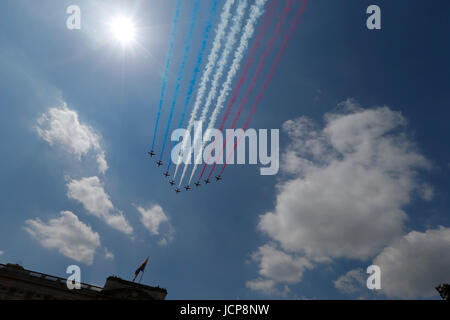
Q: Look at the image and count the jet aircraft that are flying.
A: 9